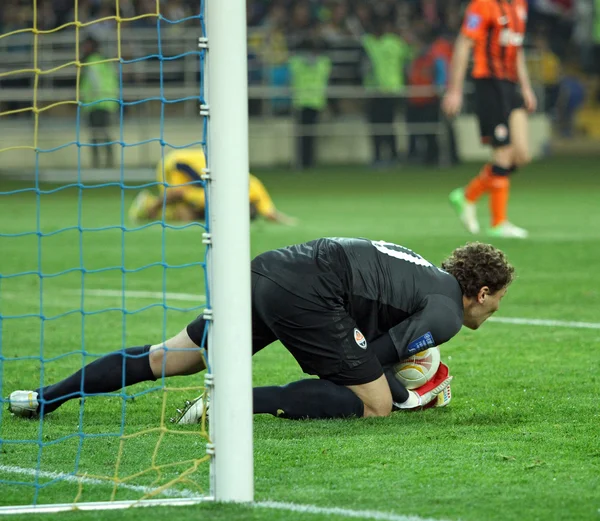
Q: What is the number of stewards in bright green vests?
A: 3